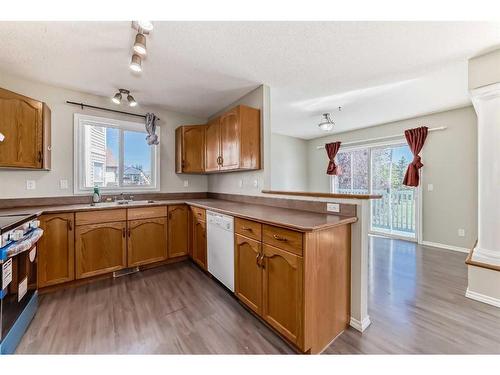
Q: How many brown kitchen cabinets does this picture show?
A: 11